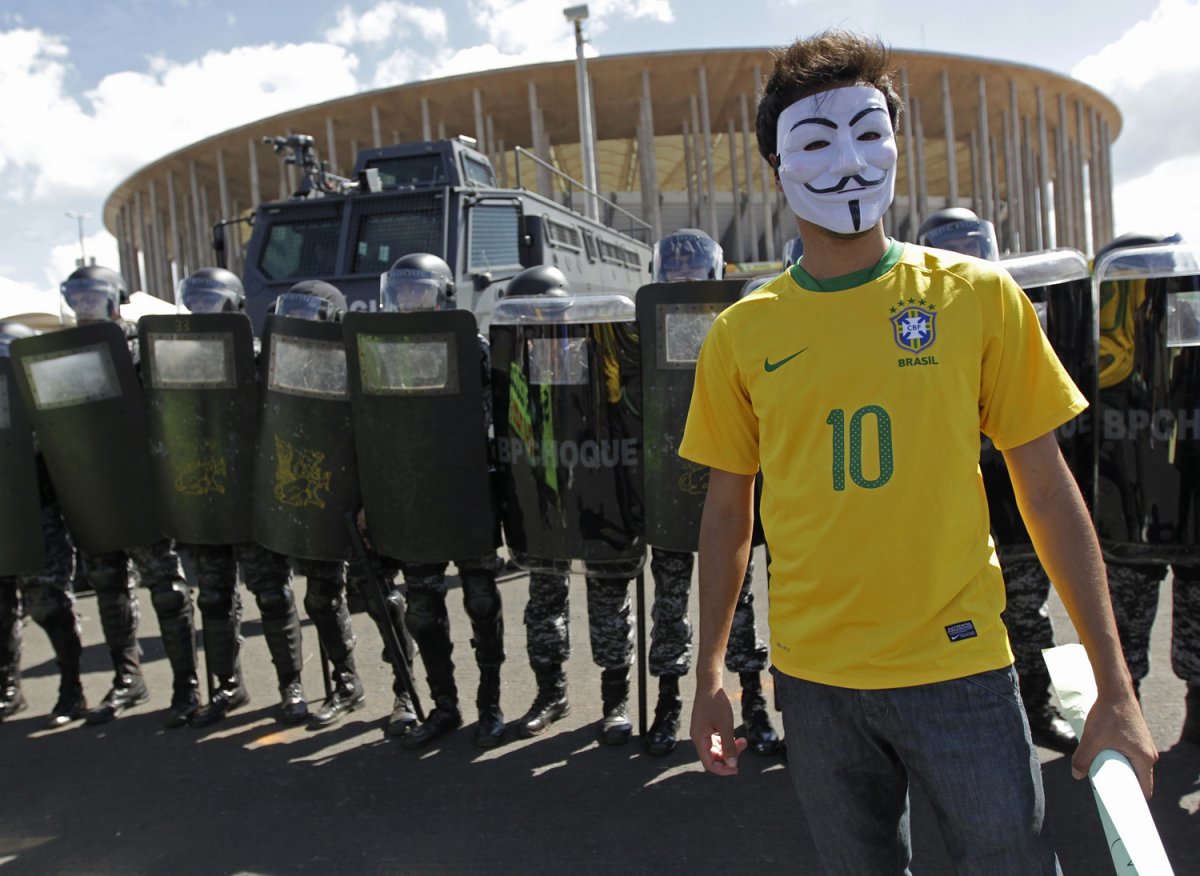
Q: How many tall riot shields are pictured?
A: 9